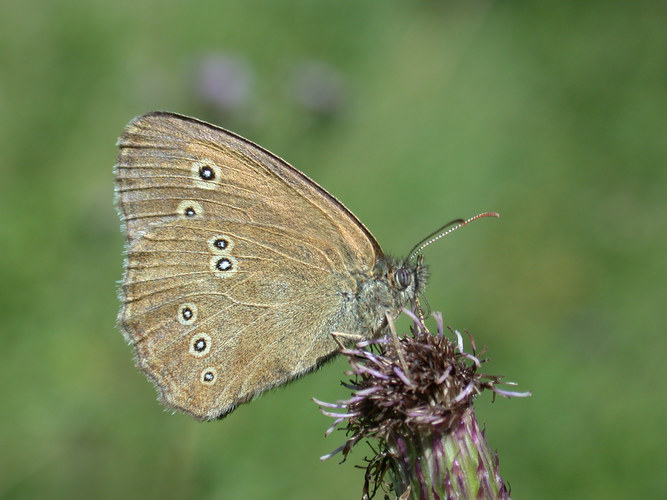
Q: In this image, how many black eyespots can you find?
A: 7